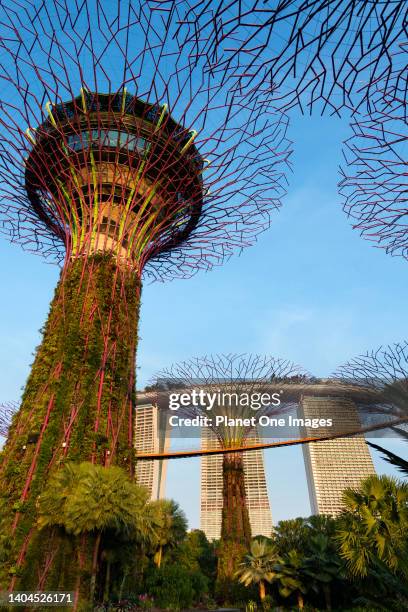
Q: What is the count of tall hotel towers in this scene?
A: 3